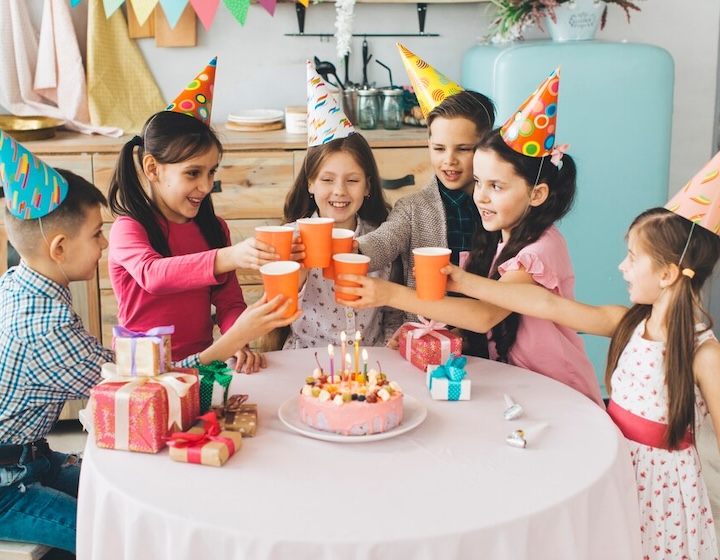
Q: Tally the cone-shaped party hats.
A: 6